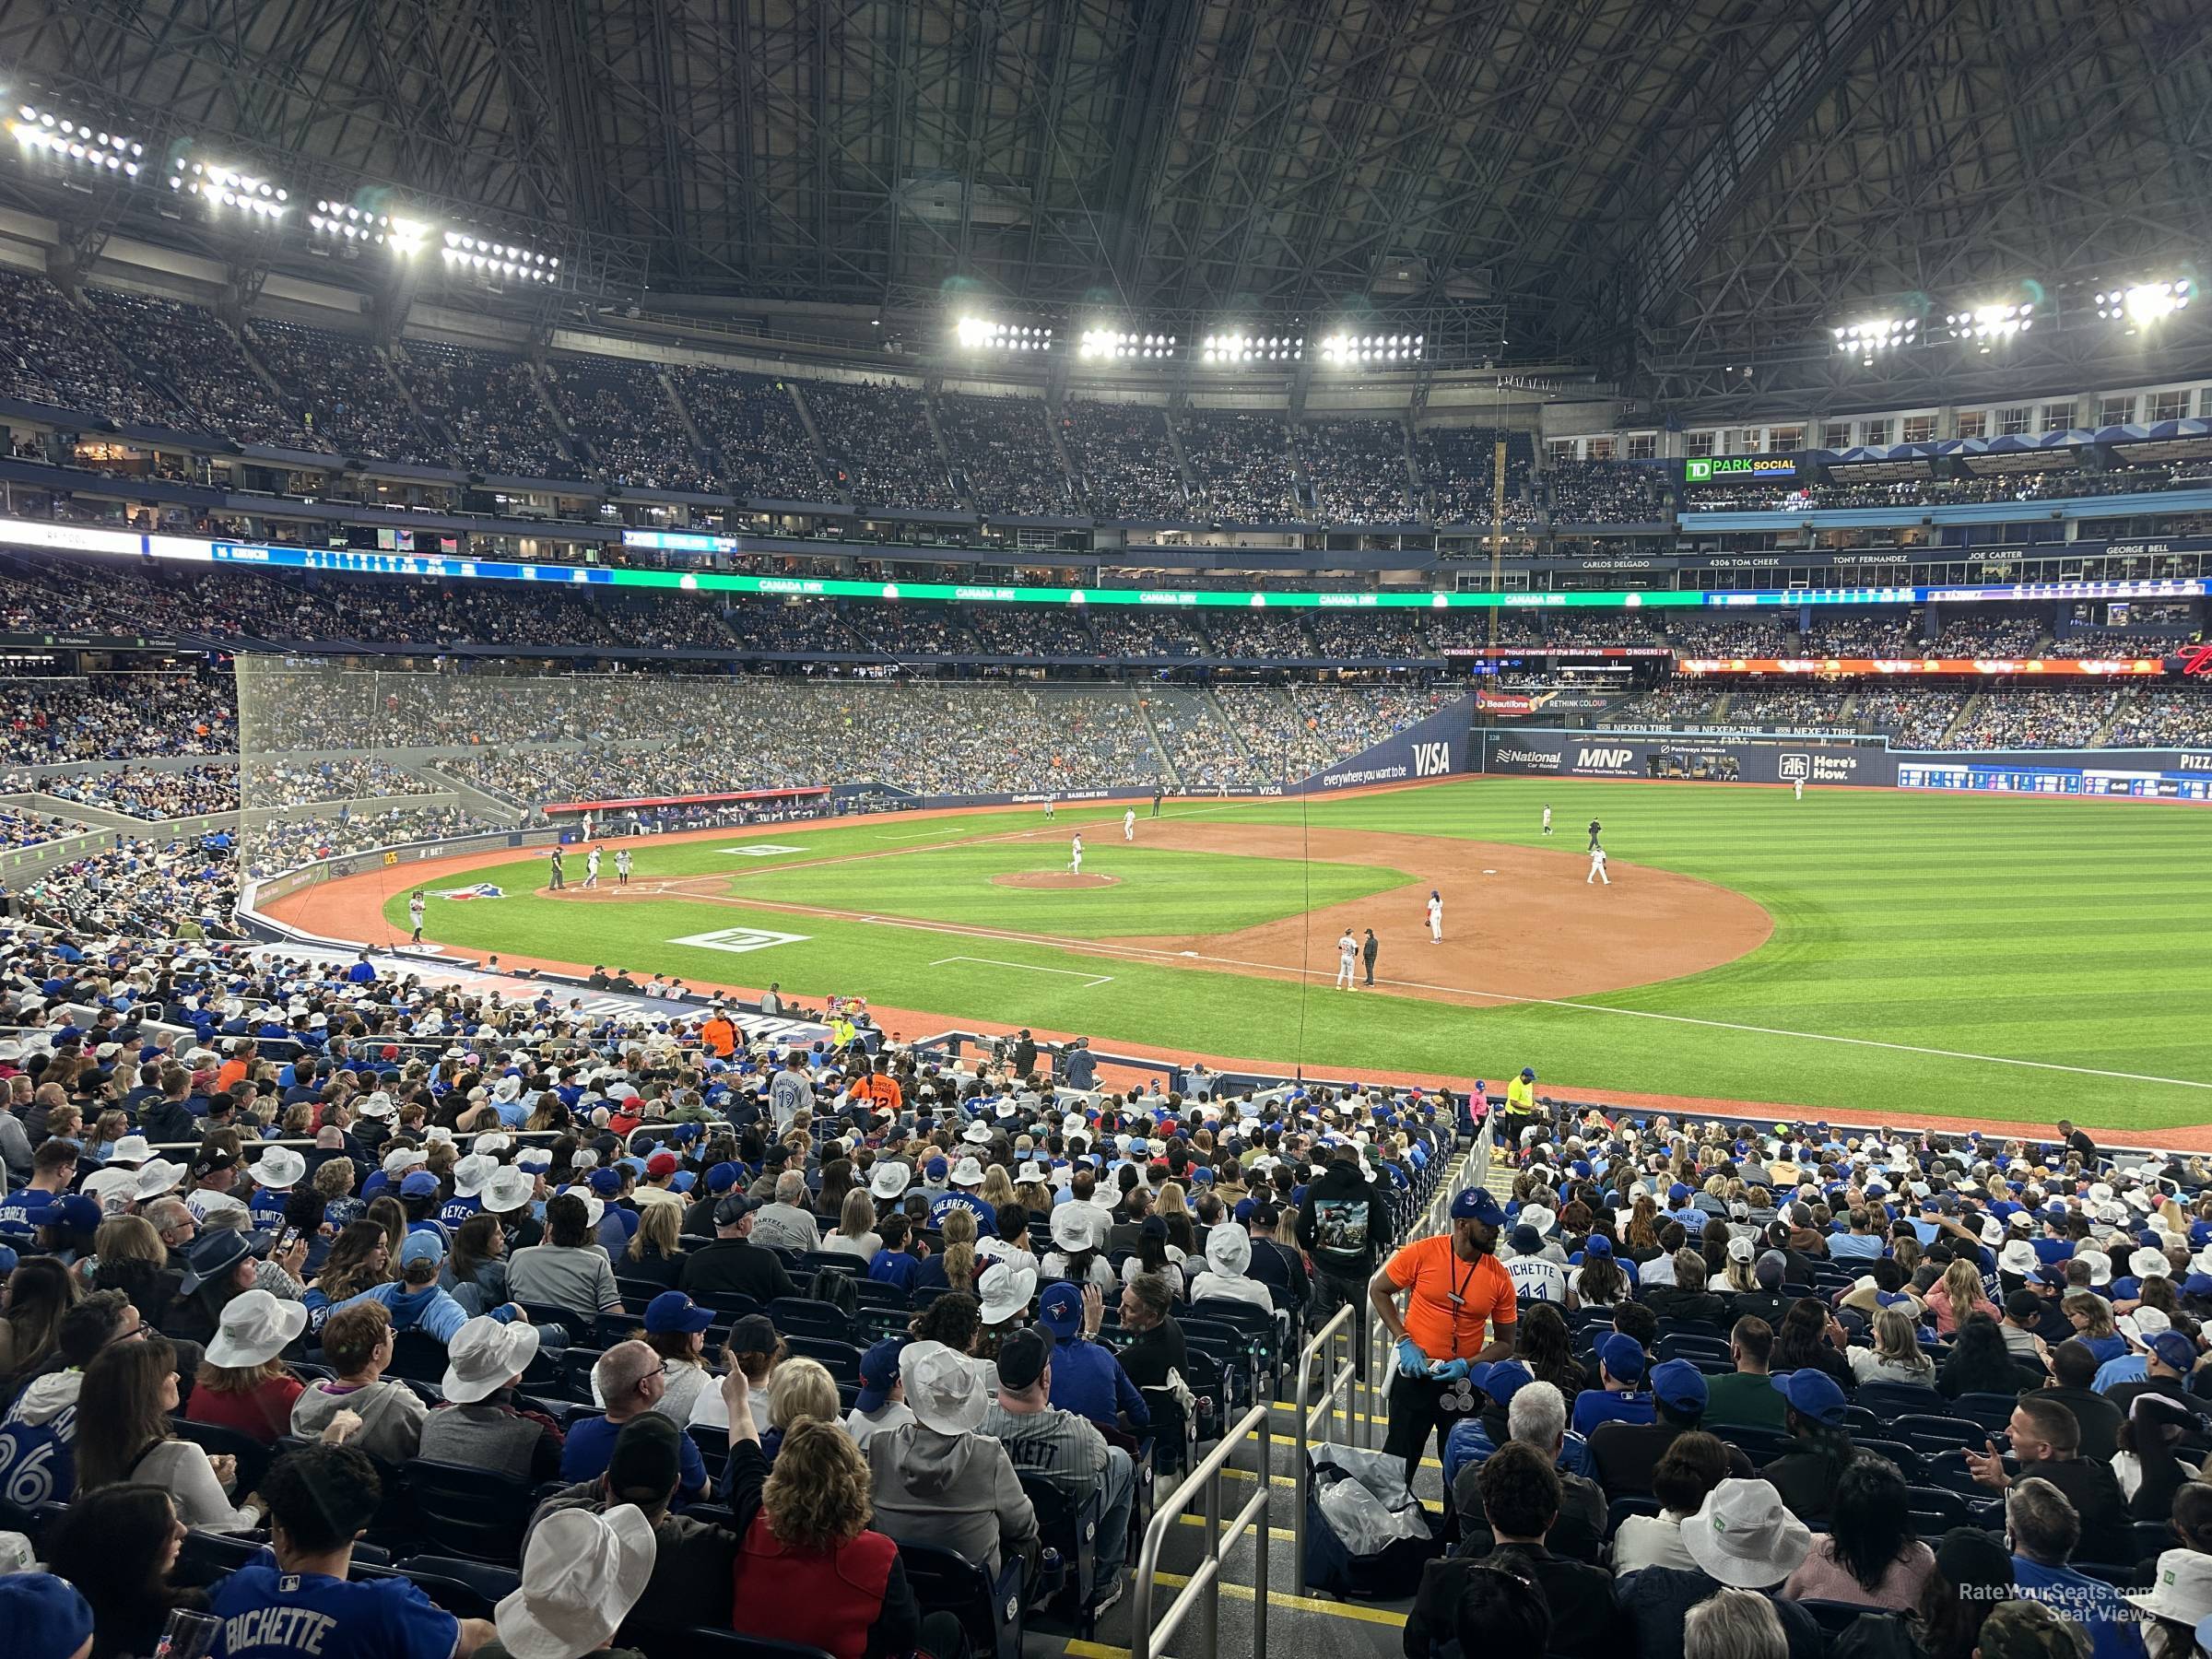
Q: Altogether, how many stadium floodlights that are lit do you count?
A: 11